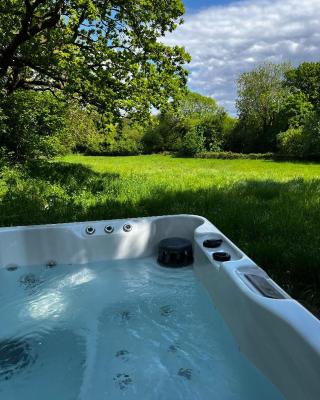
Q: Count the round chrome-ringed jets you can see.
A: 3